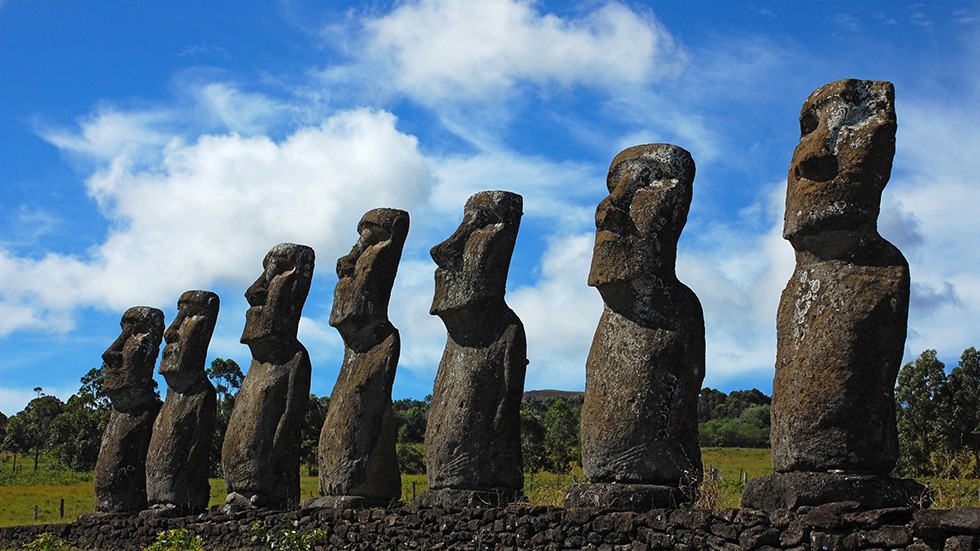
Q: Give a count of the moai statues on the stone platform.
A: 7